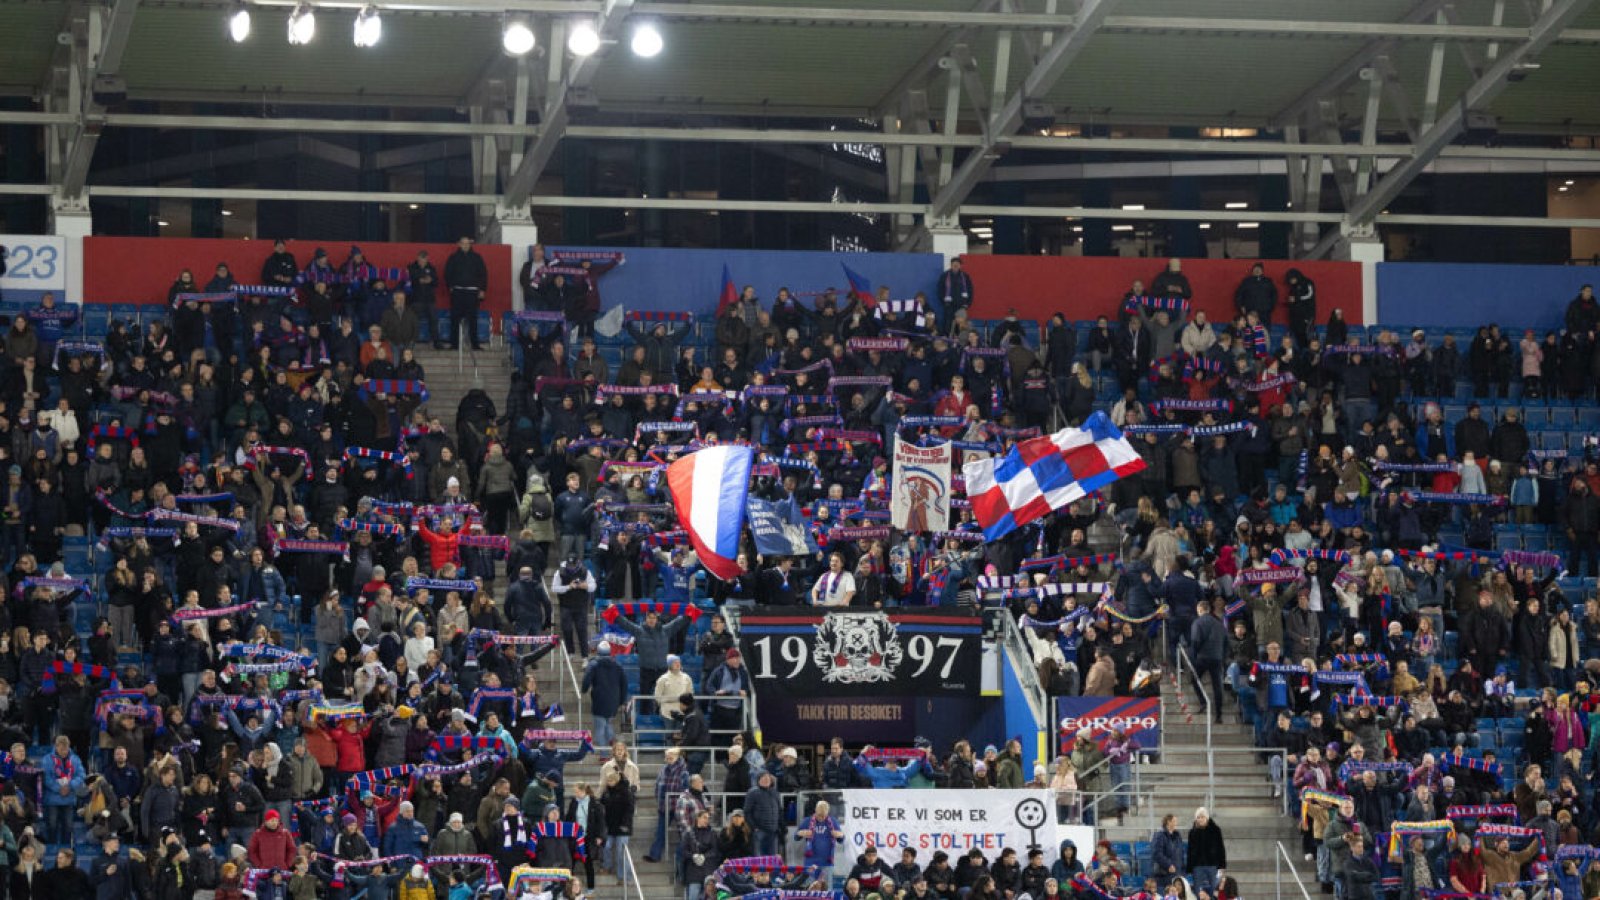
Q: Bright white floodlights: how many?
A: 6